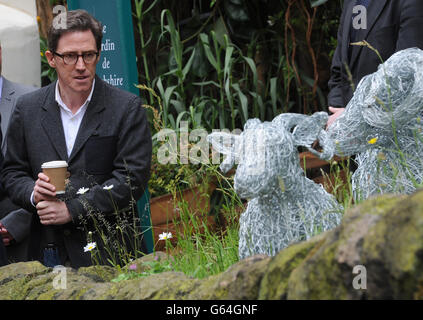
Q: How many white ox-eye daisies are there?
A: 4